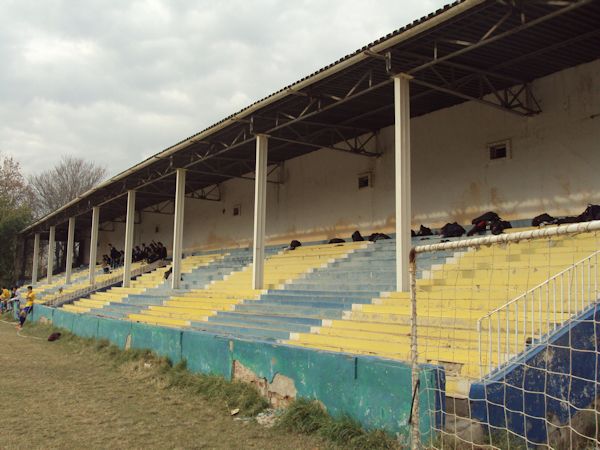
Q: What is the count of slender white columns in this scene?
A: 8